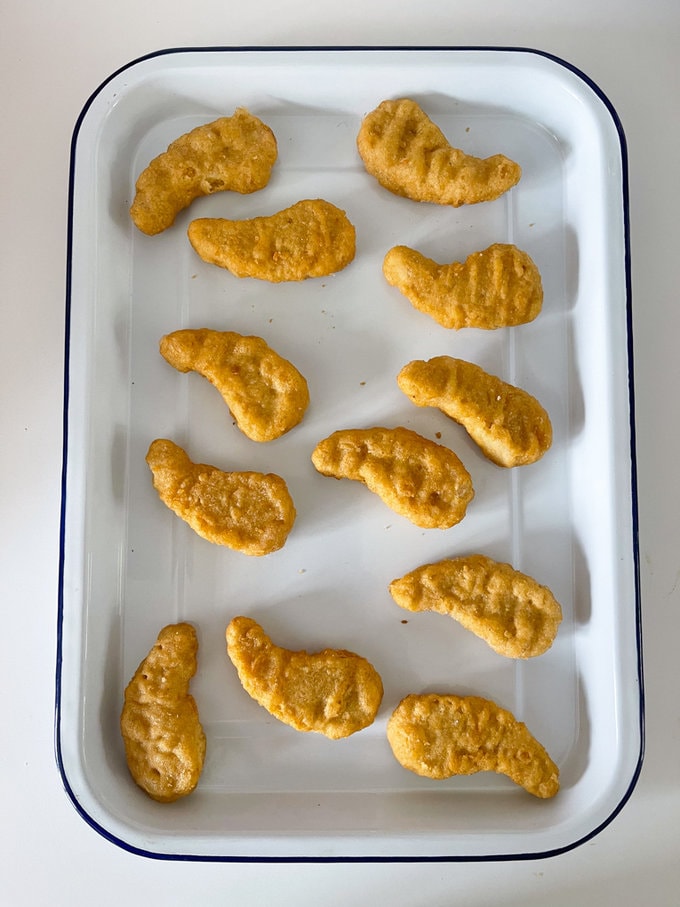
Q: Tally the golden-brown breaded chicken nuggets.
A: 12